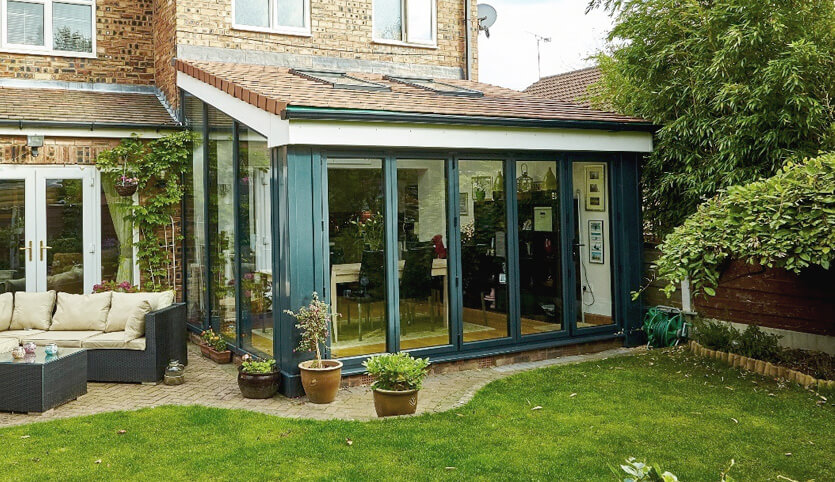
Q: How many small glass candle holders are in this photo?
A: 3